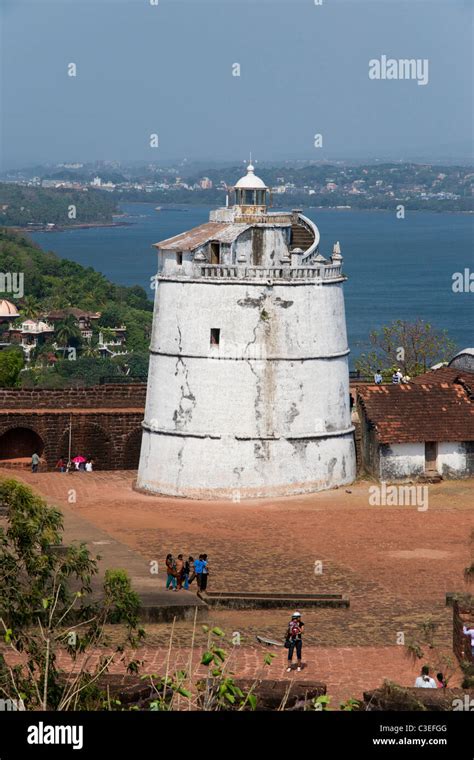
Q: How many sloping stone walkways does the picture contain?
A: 1